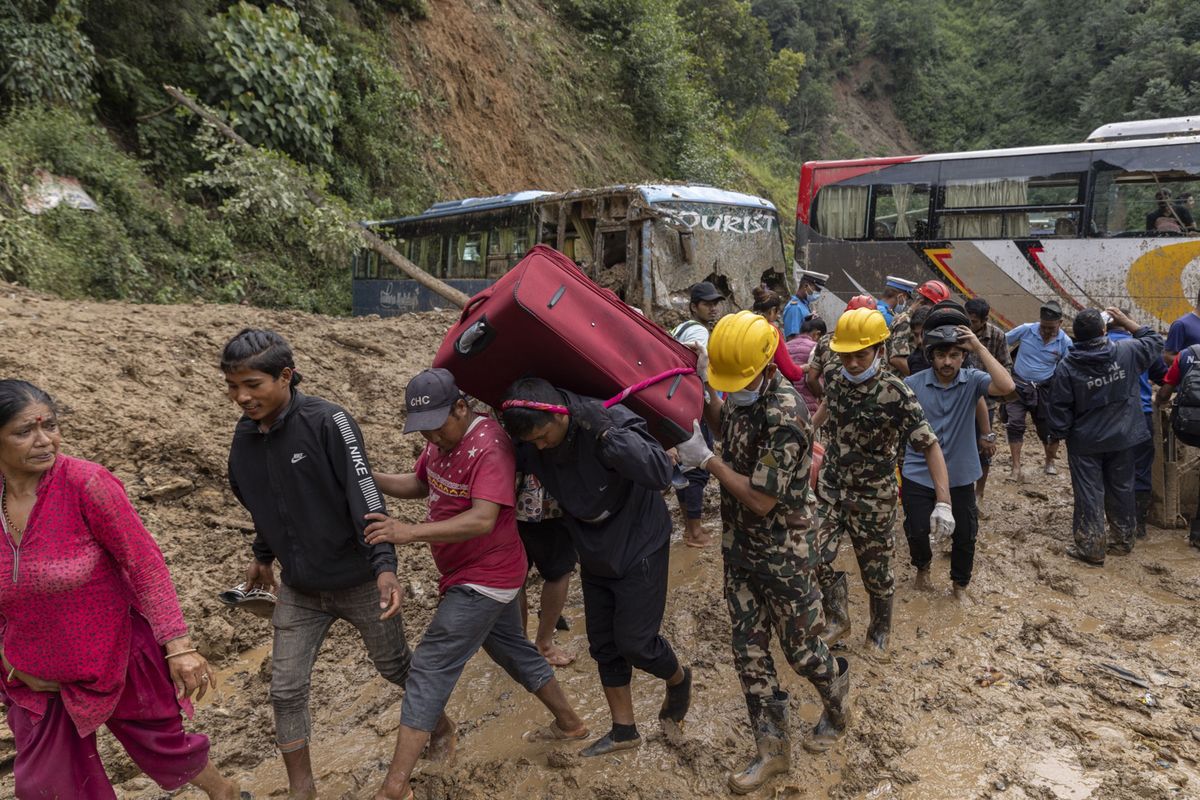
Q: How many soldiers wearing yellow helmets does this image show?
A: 2